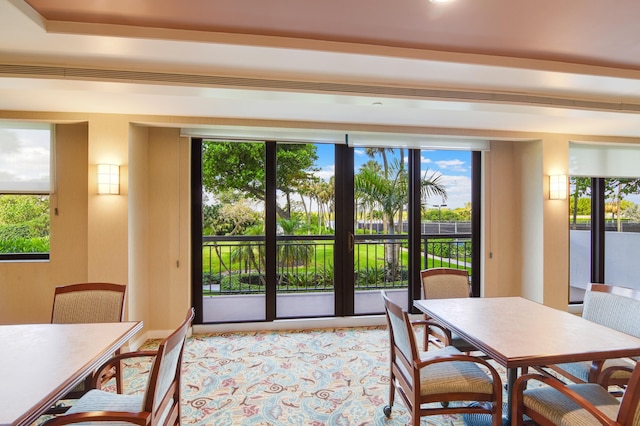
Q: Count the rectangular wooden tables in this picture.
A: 2